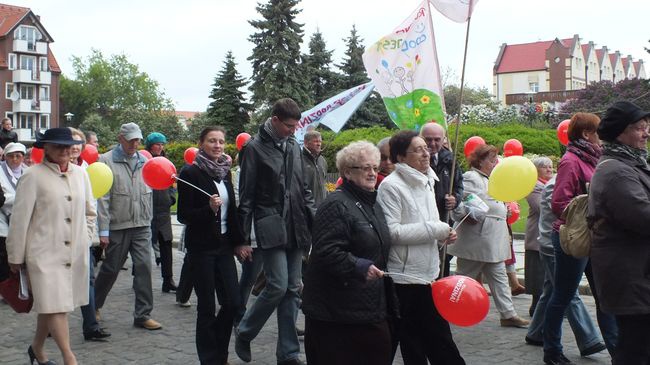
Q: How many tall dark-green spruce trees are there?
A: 4